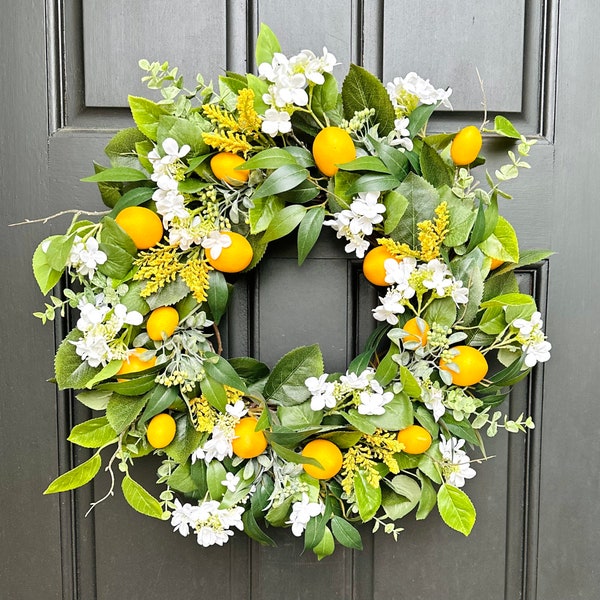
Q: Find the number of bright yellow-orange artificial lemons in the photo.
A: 15